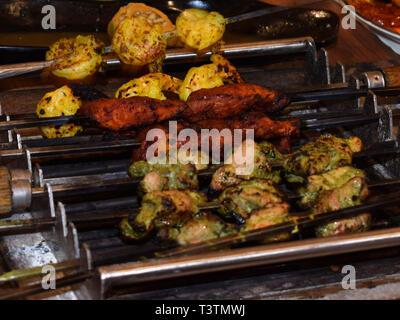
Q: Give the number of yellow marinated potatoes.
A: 6